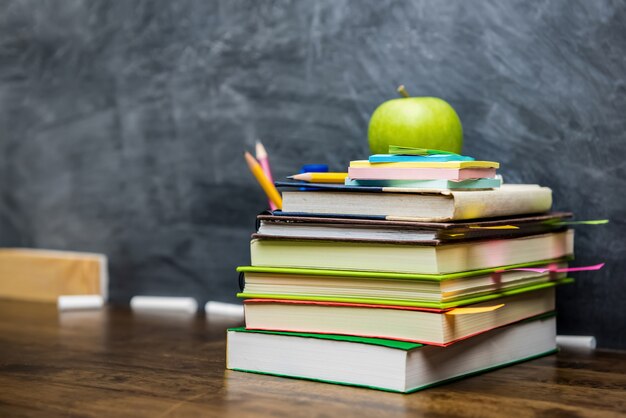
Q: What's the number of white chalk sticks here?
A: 4